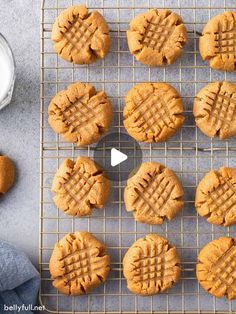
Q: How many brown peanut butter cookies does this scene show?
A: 13